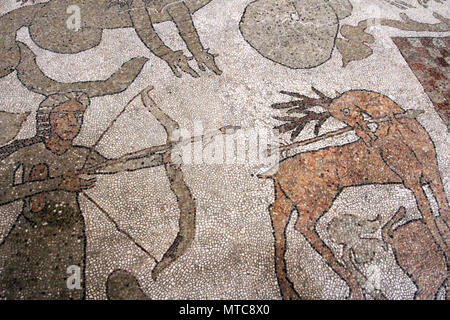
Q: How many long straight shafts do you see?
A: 2